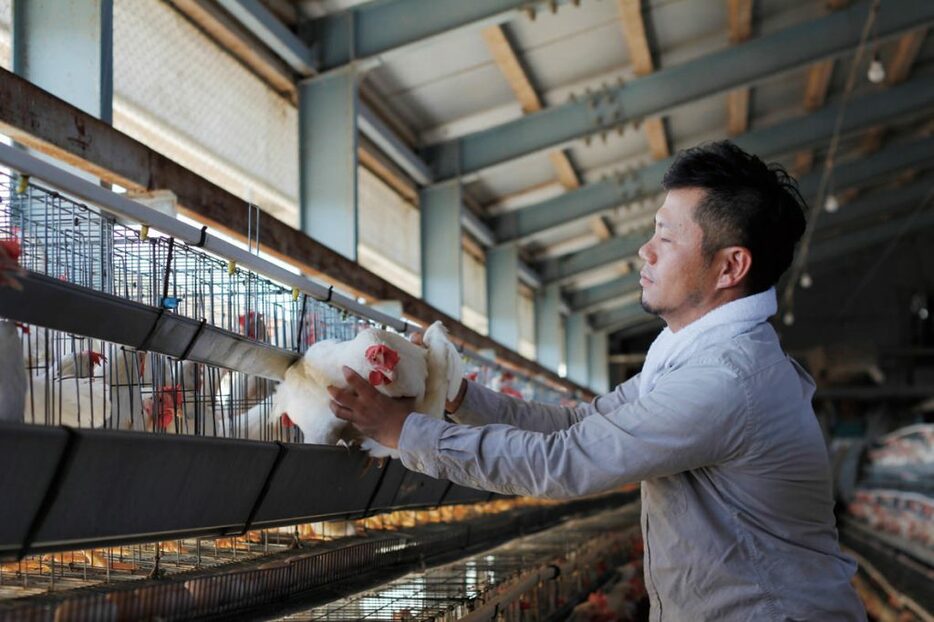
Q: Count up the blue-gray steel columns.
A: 7